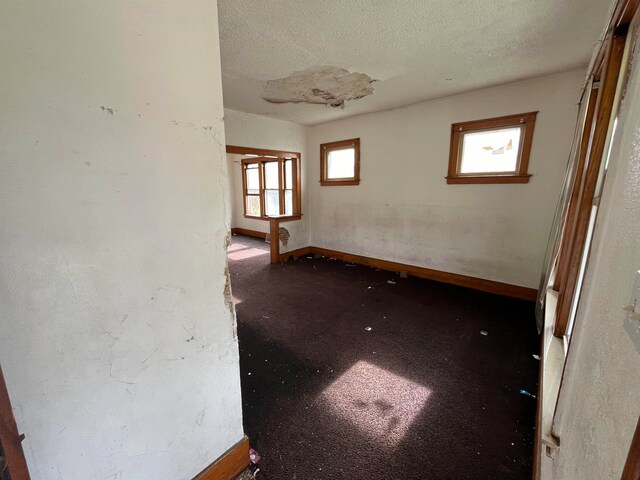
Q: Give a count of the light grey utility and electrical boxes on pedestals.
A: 0